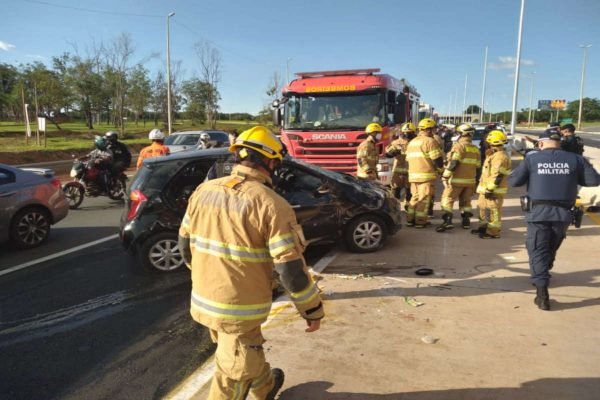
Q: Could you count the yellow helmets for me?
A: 6